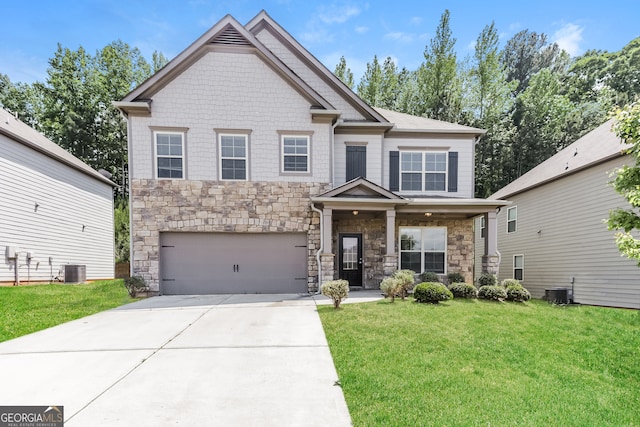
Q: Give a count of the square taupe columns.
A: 3